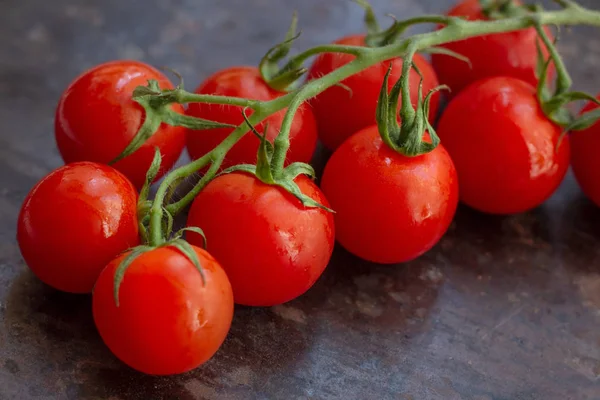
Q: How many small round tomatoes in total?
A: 10